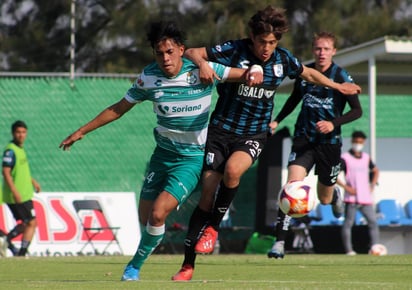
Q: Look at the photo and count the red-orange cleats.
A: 2